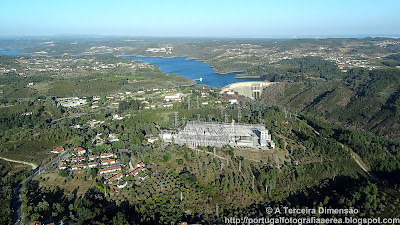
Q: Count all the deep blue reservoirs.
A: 1